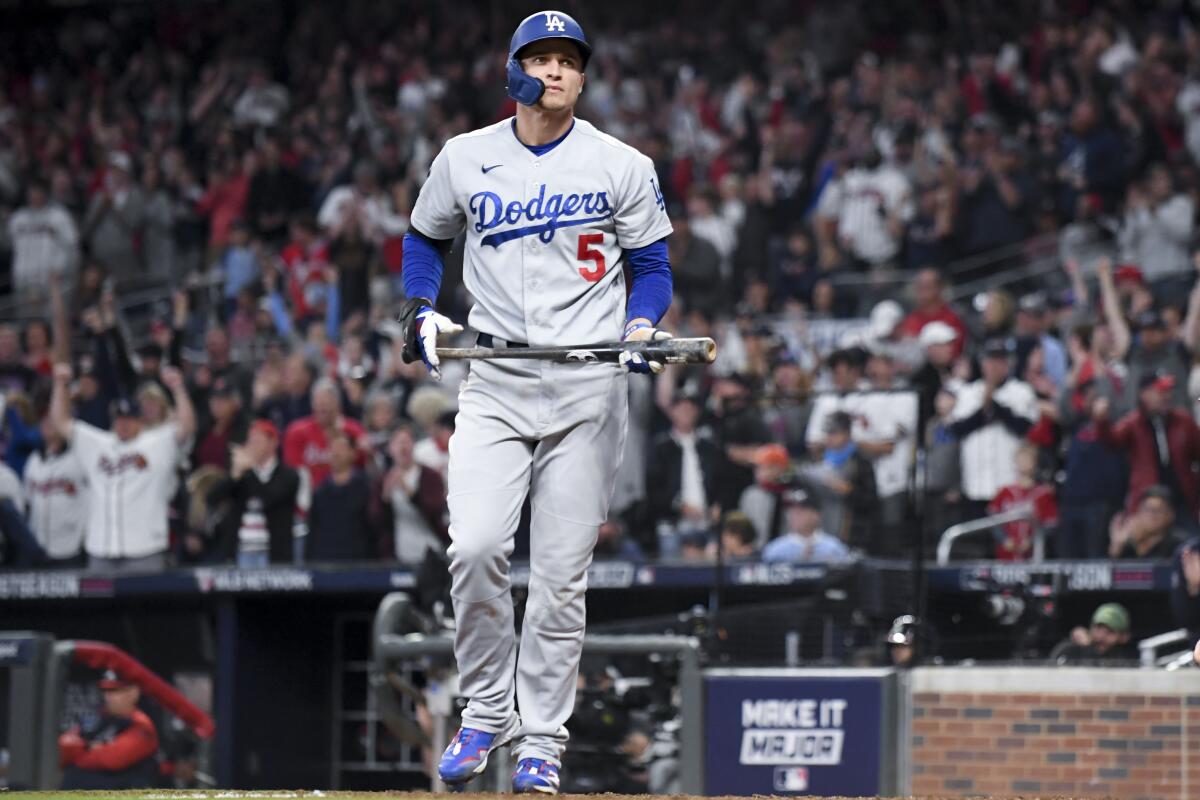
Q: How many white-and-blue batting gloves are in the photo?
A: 2